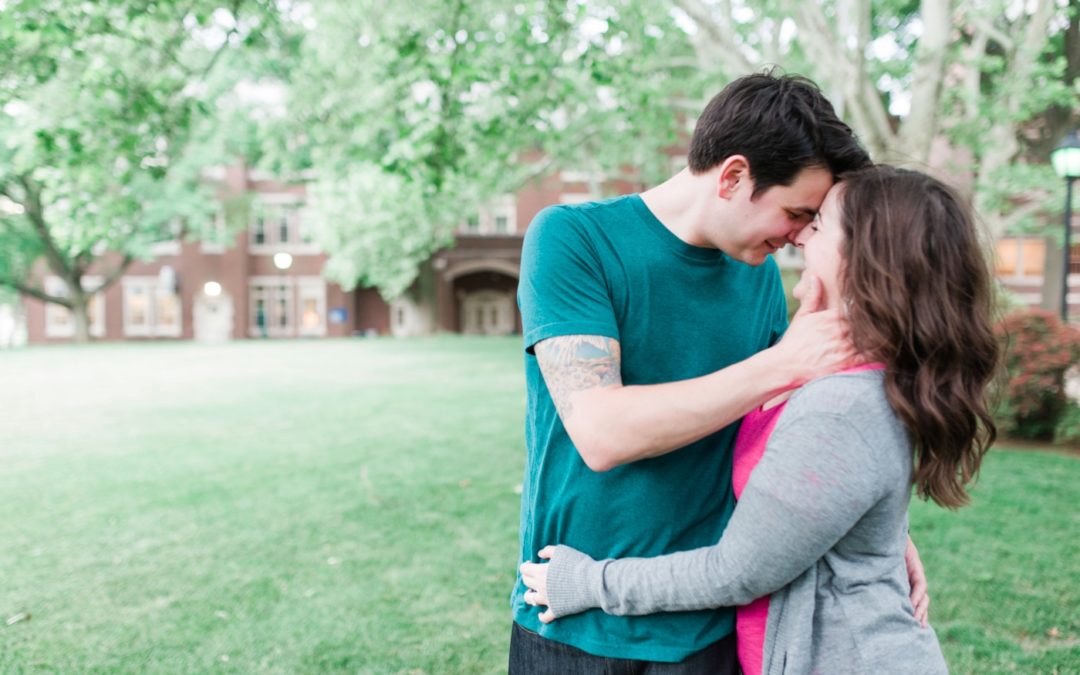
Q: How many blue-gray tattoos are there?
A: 1